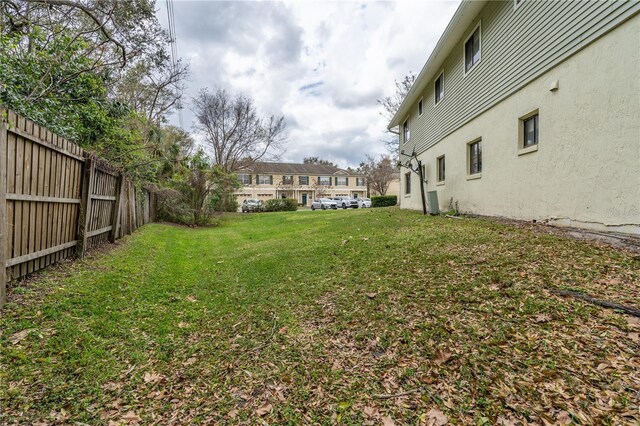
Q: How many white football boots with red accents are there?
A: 0